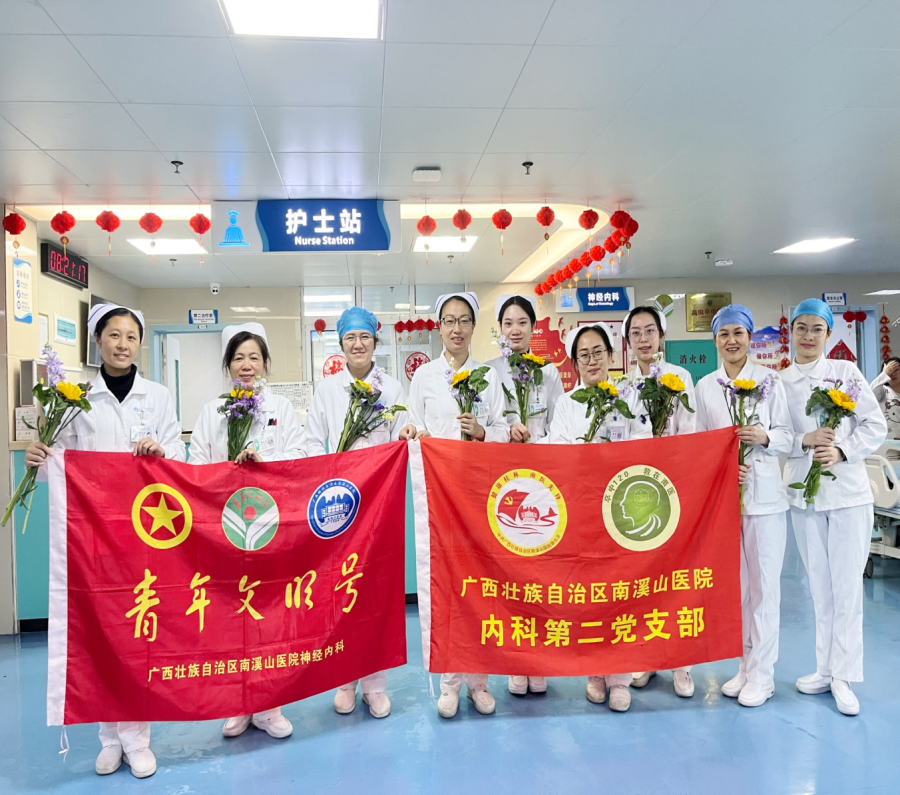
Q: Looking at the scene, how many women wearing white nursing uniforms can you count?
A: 9